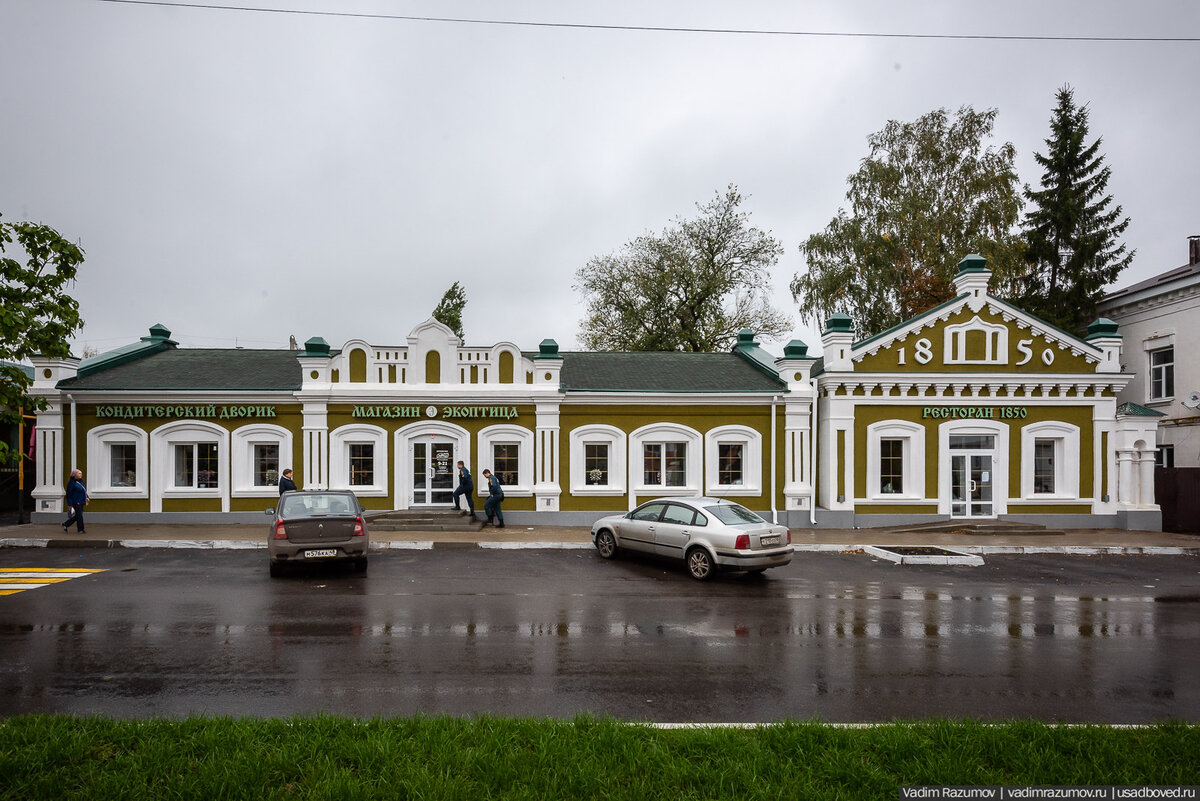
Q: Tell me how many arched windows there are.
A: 10